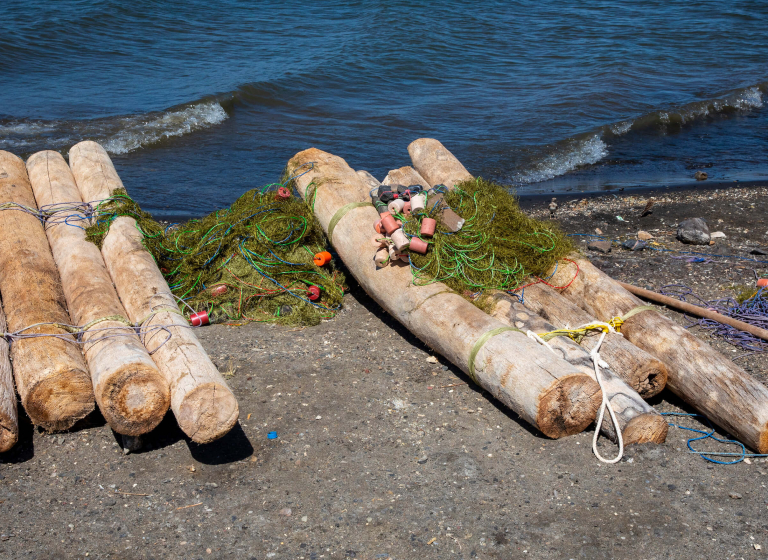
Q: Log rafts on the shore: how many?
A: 2